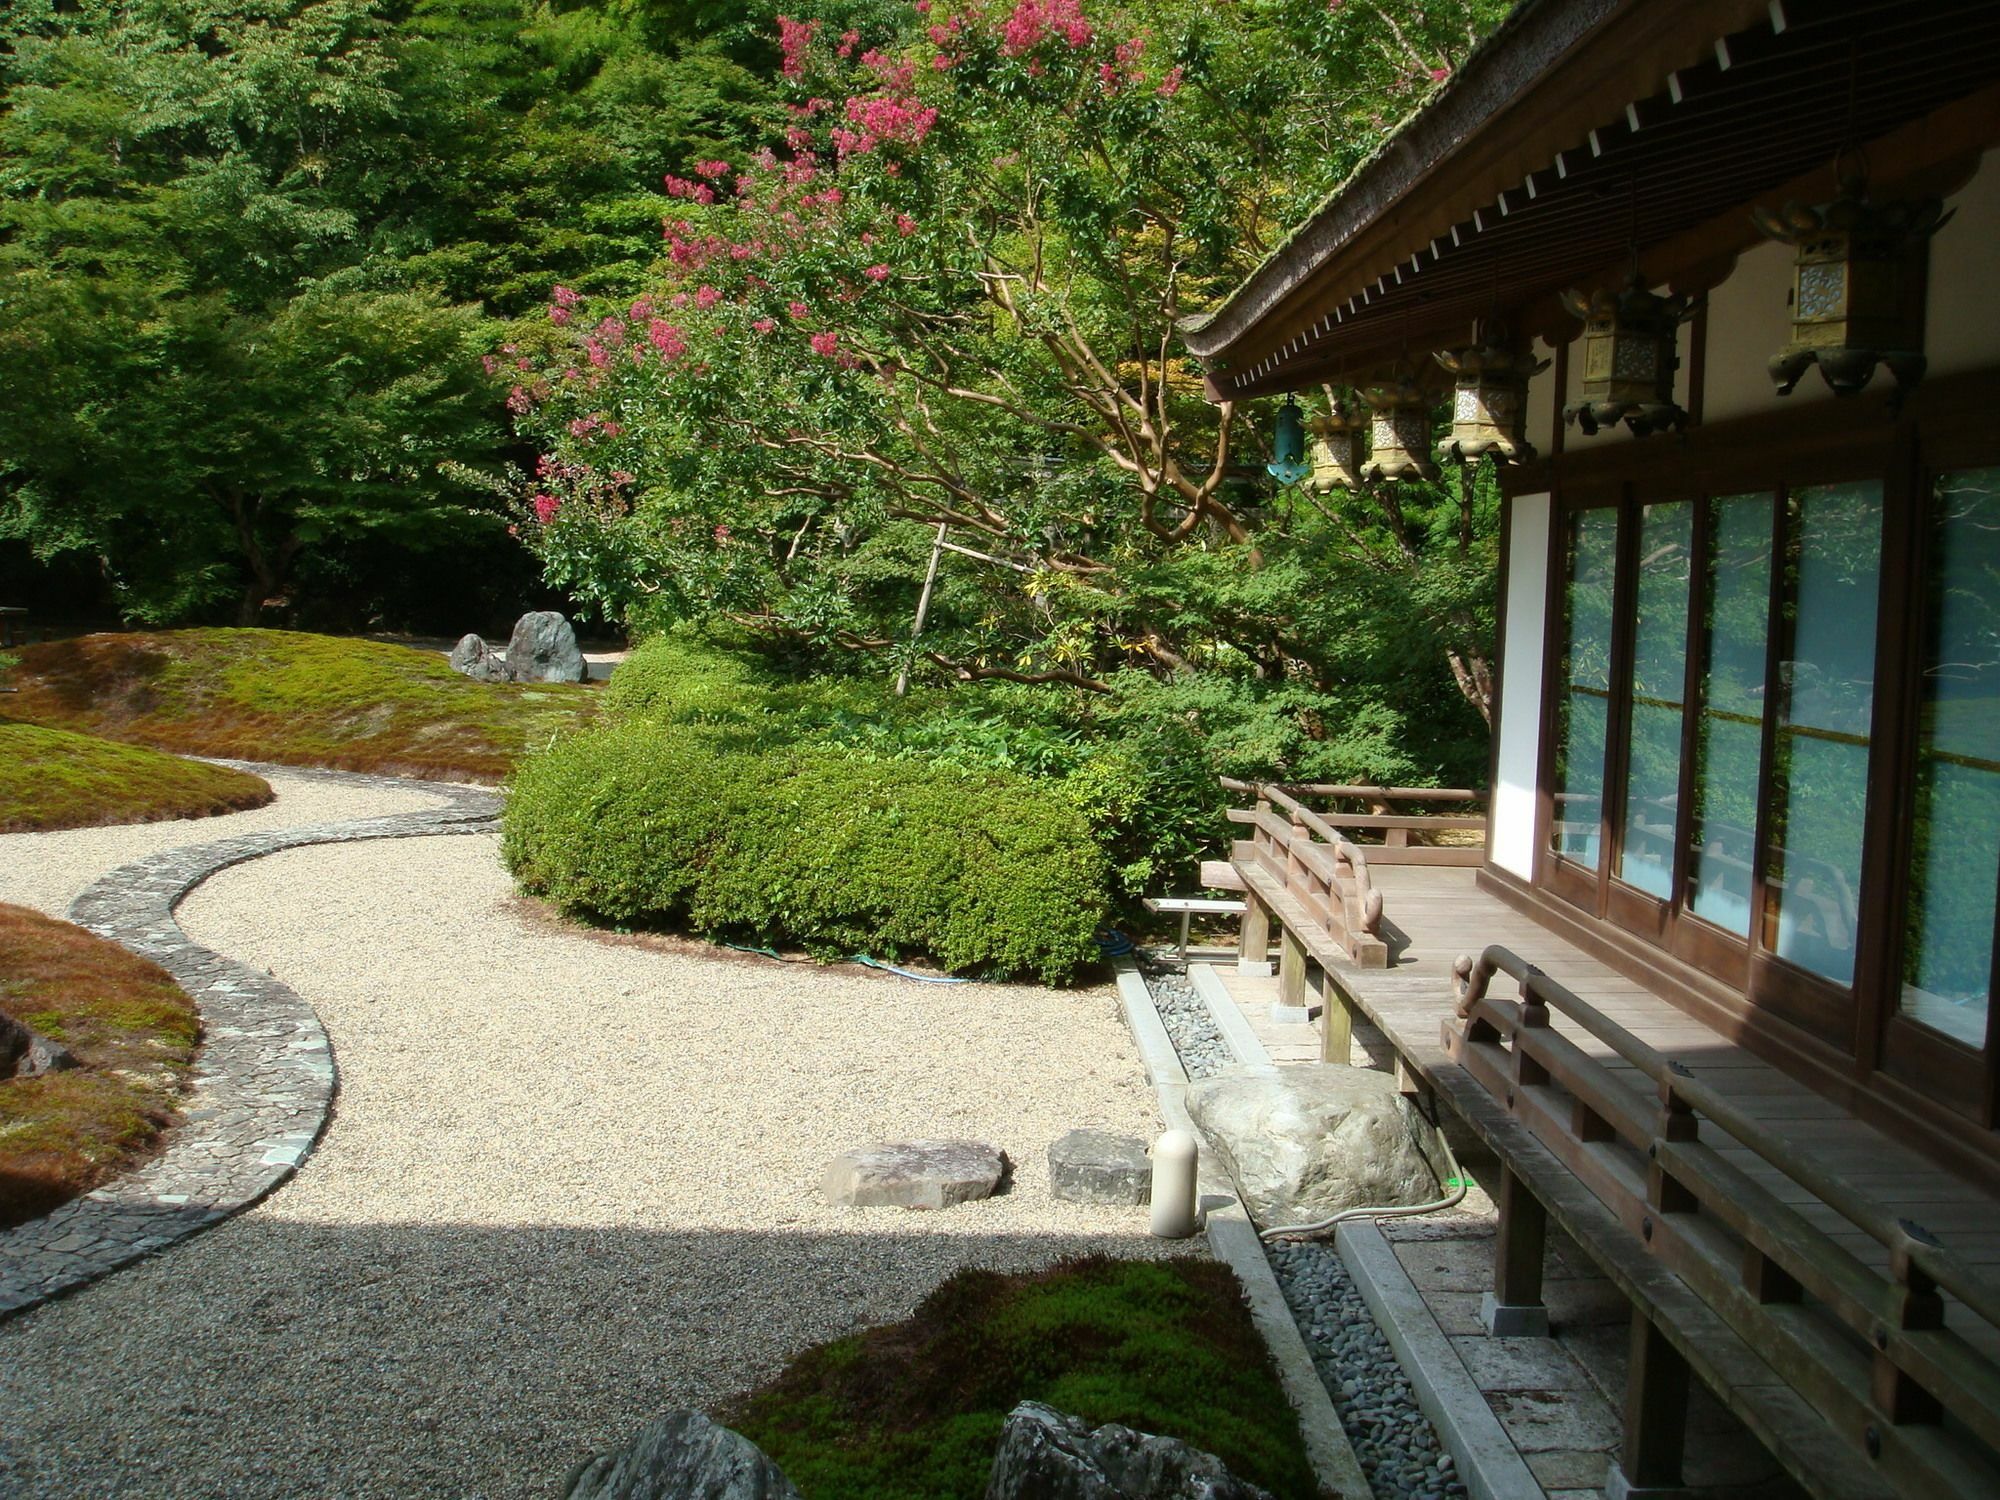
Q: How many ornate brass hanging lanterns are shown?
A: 5